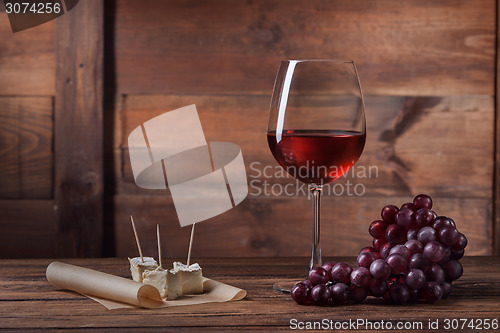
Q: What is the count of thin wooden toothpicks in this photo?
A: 3